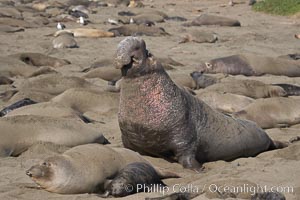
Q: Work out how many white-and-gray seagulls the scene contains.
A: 4